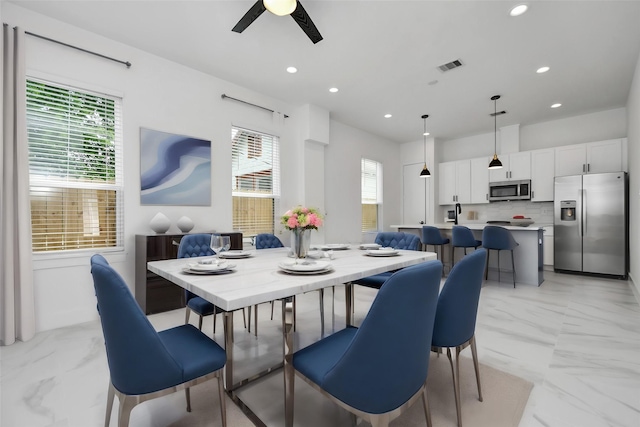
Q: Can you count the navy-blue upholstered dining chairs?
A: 6